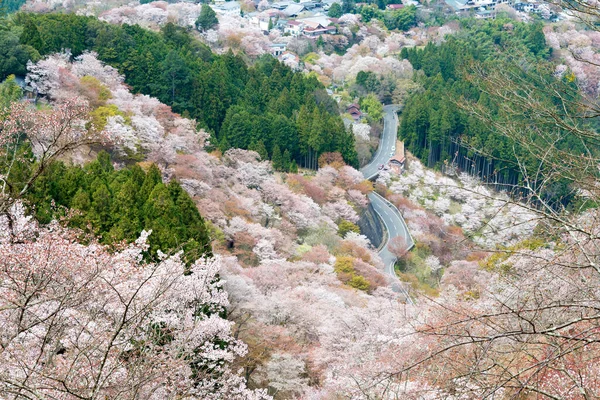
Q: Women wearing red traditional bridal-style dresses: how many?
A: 0